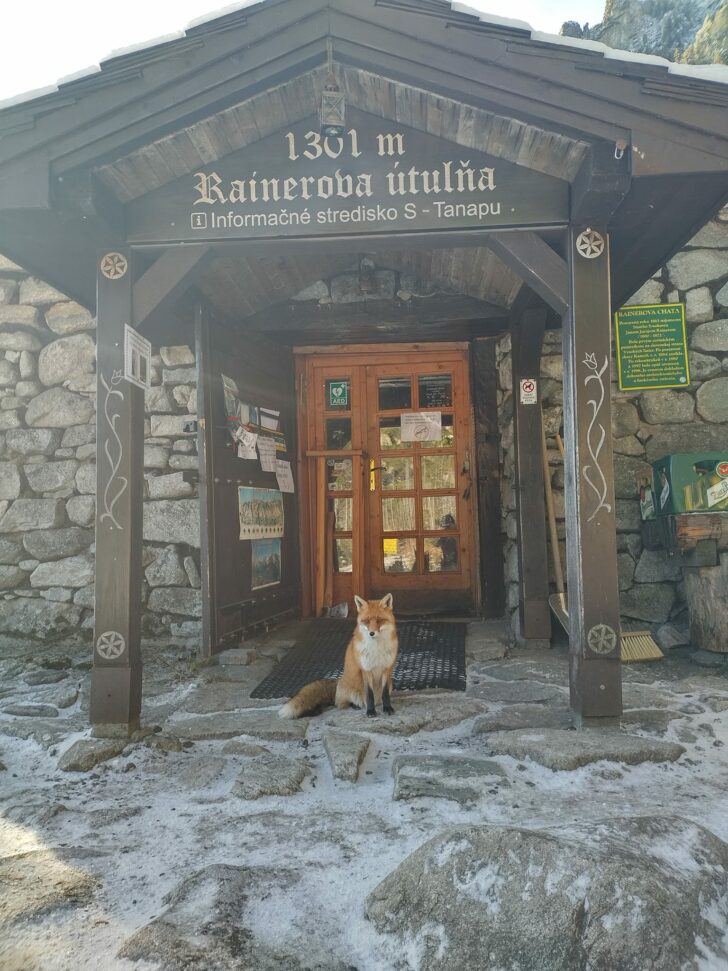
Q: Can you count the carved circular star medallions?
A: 4